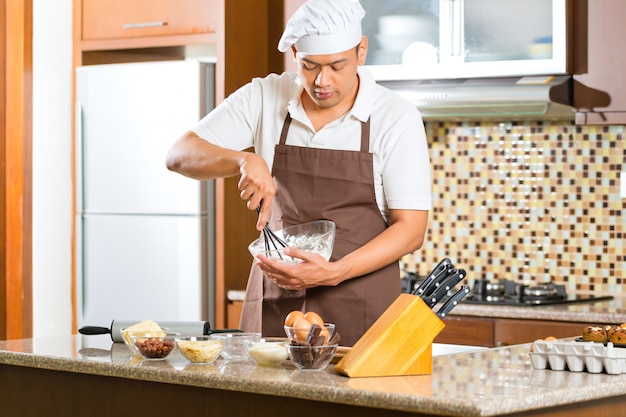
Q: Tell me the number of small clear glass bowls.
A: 7